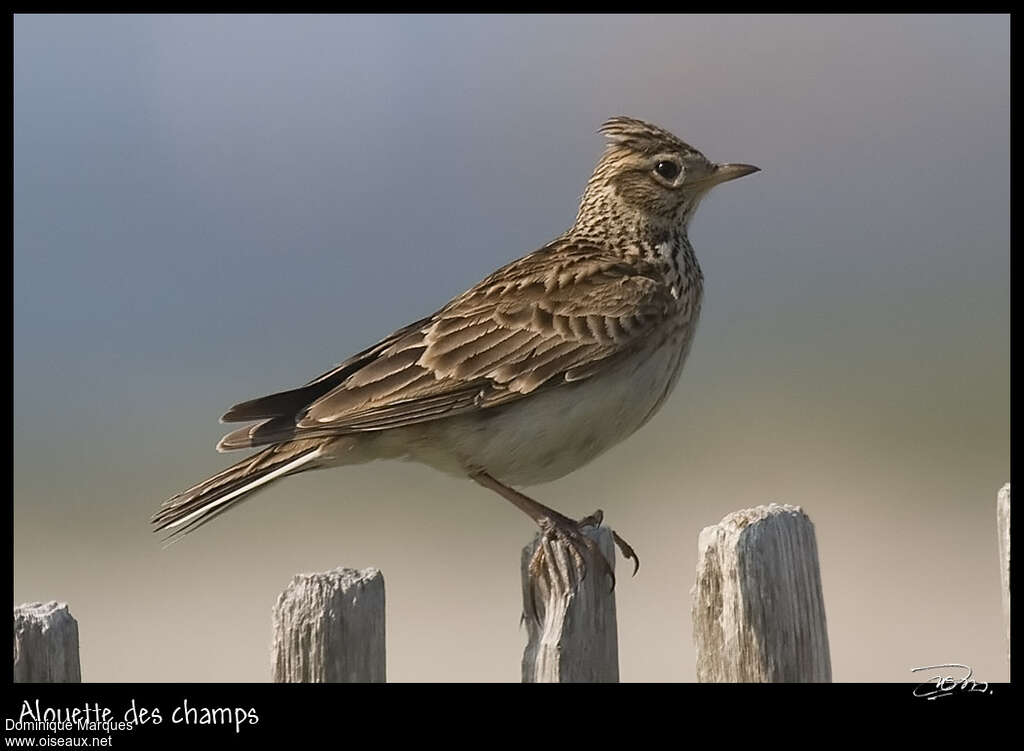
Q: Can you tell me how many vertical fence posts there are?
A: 5